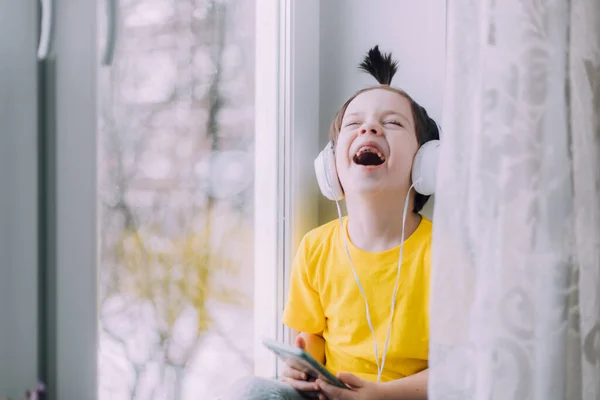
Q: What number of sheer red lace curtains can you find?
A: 0